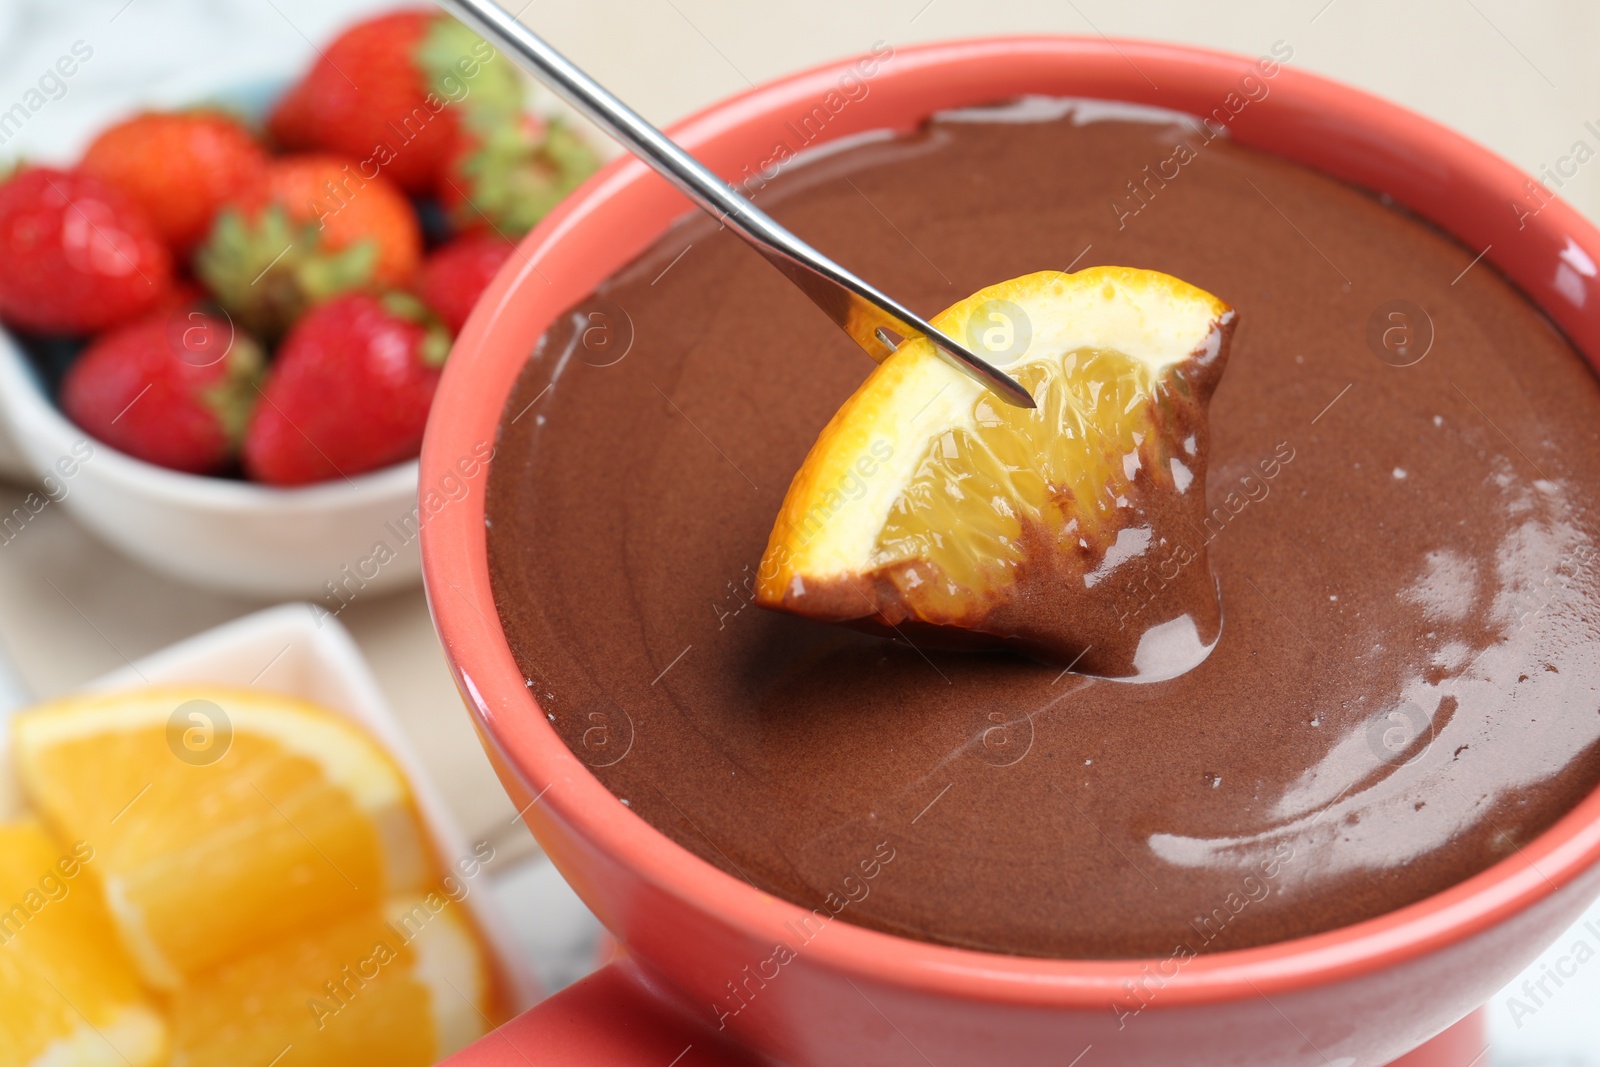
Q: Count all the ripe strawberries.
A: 8